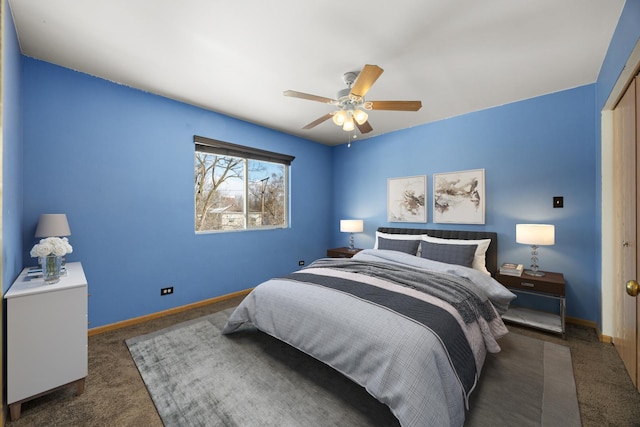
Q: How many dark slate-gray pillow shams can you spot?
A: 2